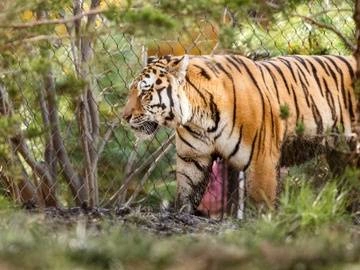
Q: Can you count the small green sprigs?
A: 2